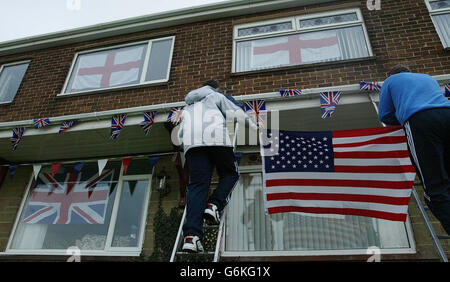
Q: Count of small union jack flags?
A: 11